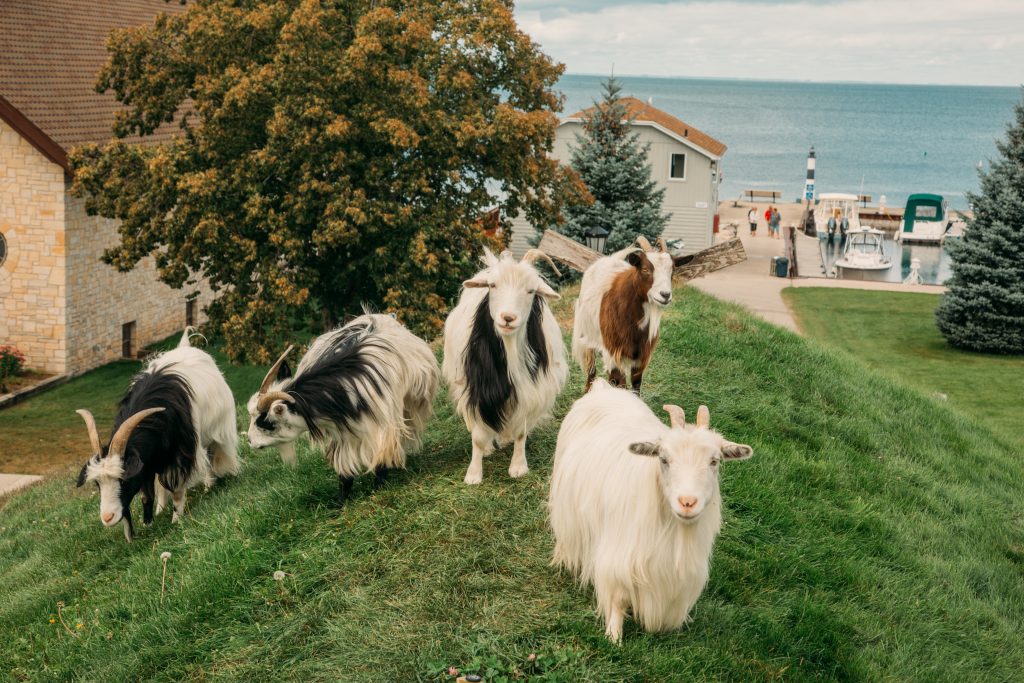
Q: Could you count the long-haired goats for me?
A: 5